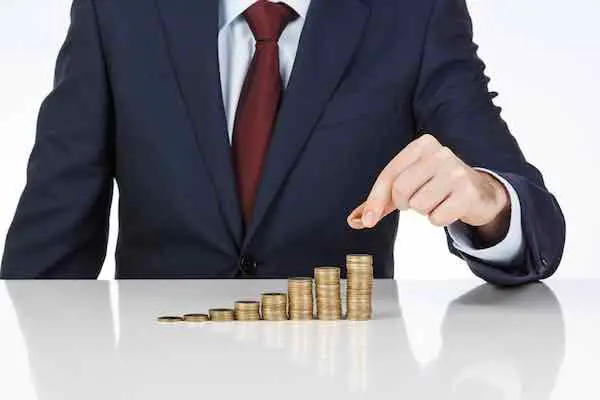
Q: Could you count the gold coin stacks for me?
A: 8